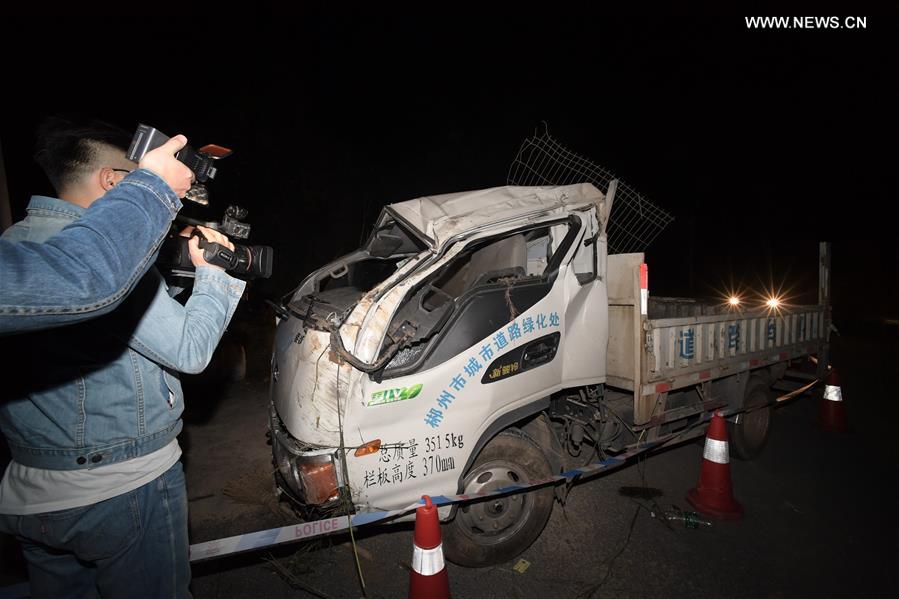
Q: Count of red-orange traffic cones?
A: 3